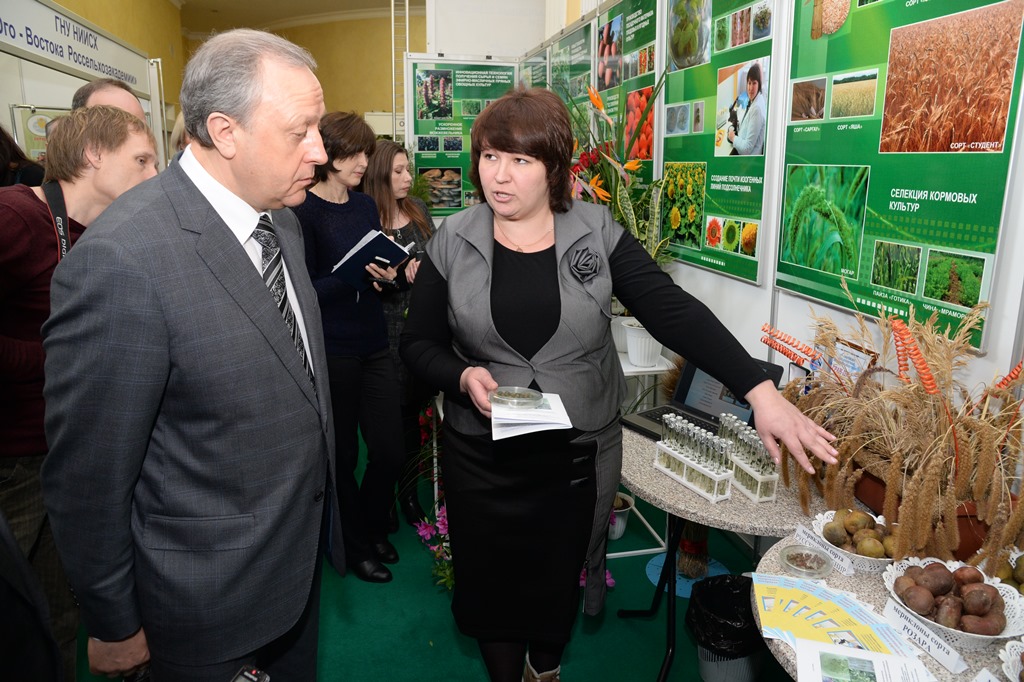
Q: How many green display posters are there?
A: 6